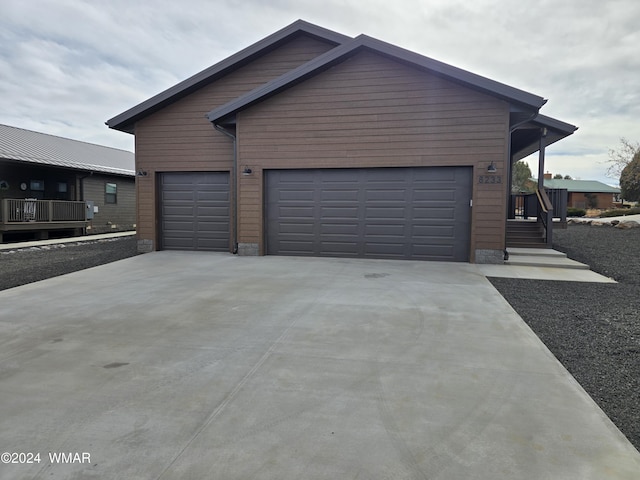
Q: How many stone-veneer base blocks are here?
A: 3